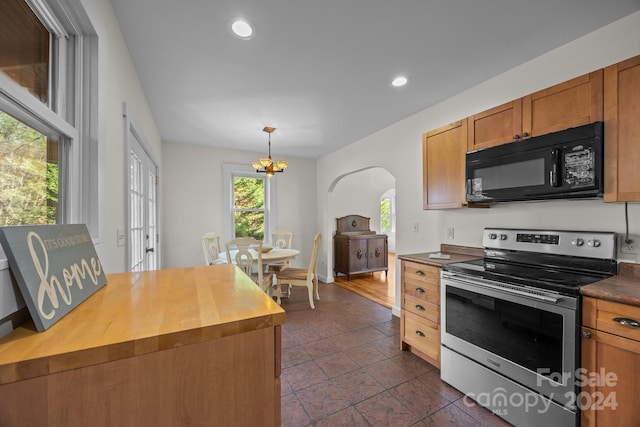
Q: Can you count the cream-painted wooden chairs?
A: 4